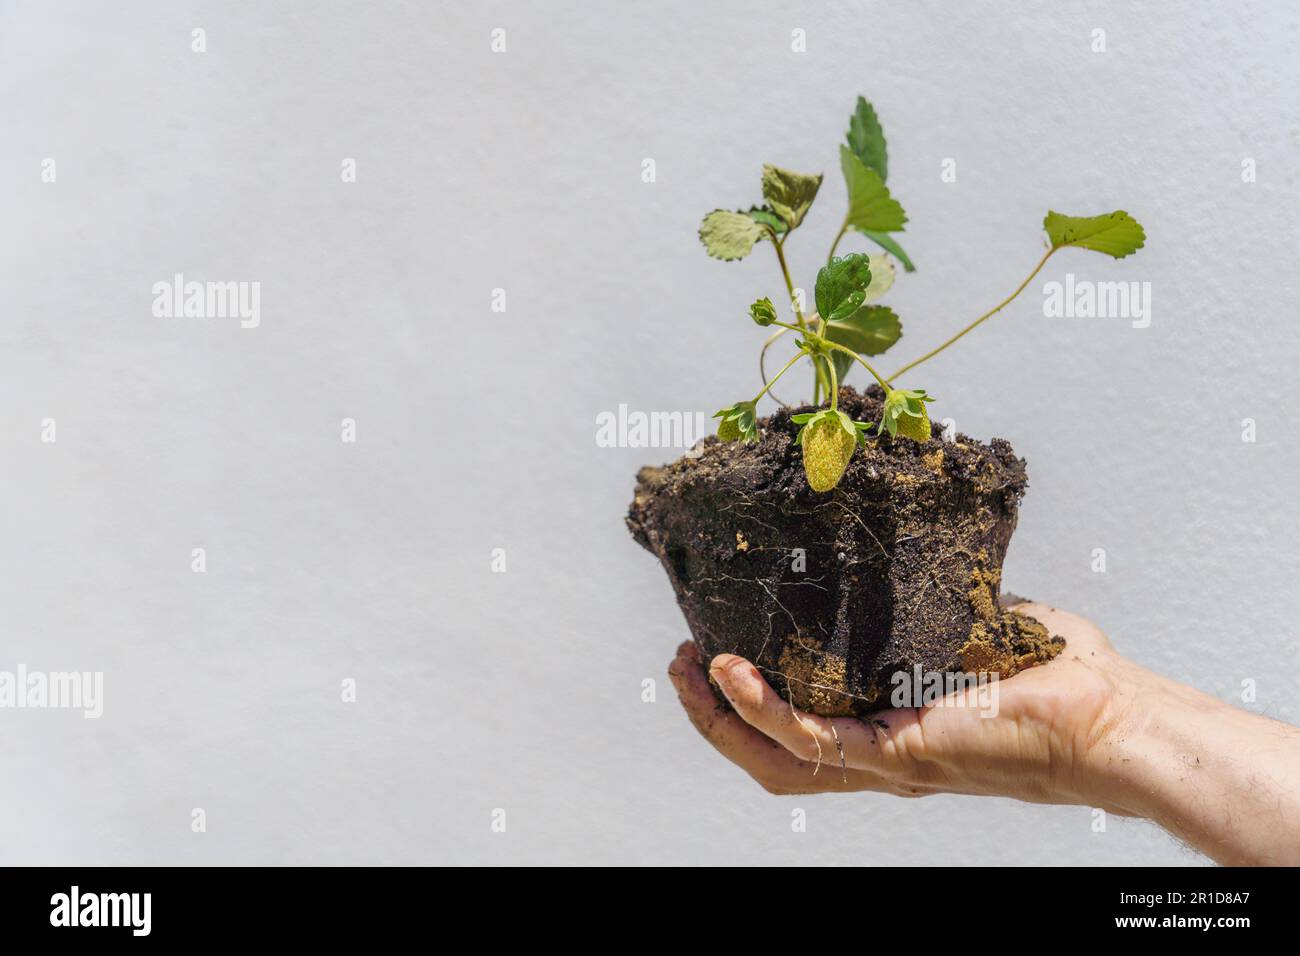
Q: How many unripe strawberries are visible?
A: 3